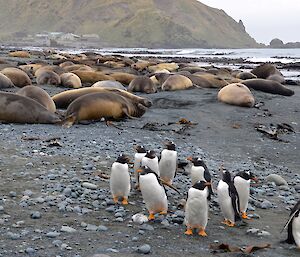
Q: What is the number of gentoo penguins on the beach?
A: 10